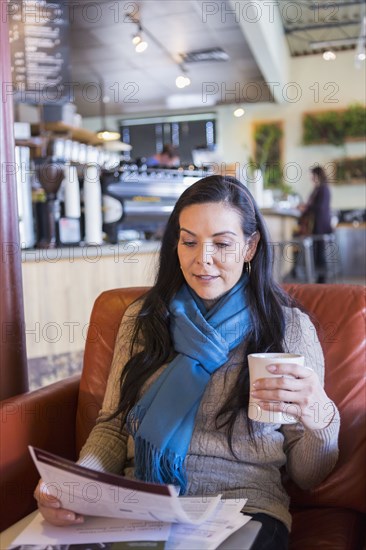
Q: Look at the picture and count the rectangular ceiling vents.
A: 1